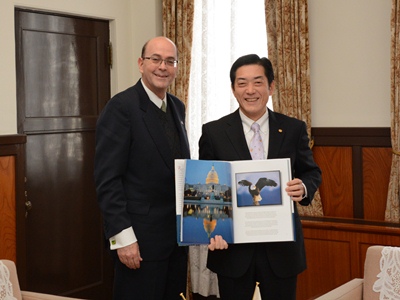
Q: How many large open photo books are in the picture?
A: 1